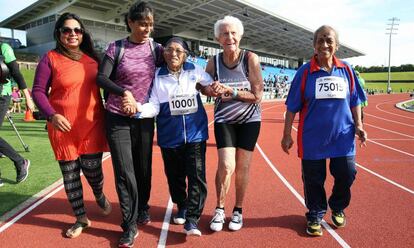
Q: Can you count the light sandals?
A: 2